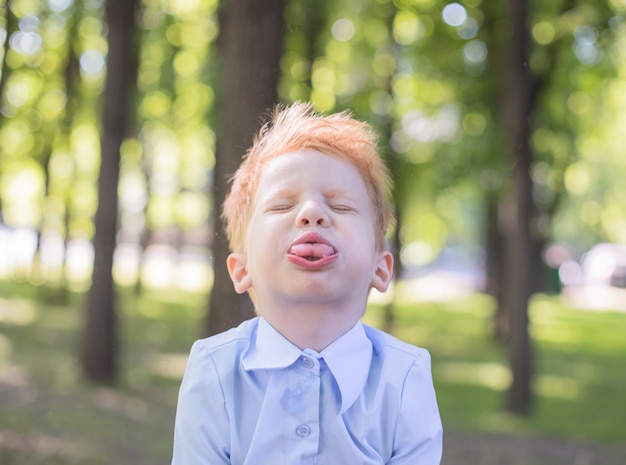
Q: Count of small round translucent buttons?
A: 2